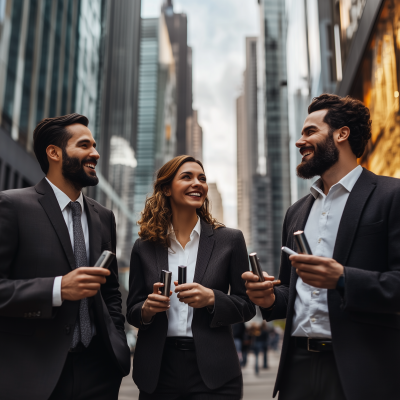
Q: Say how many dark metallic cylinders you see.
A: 5